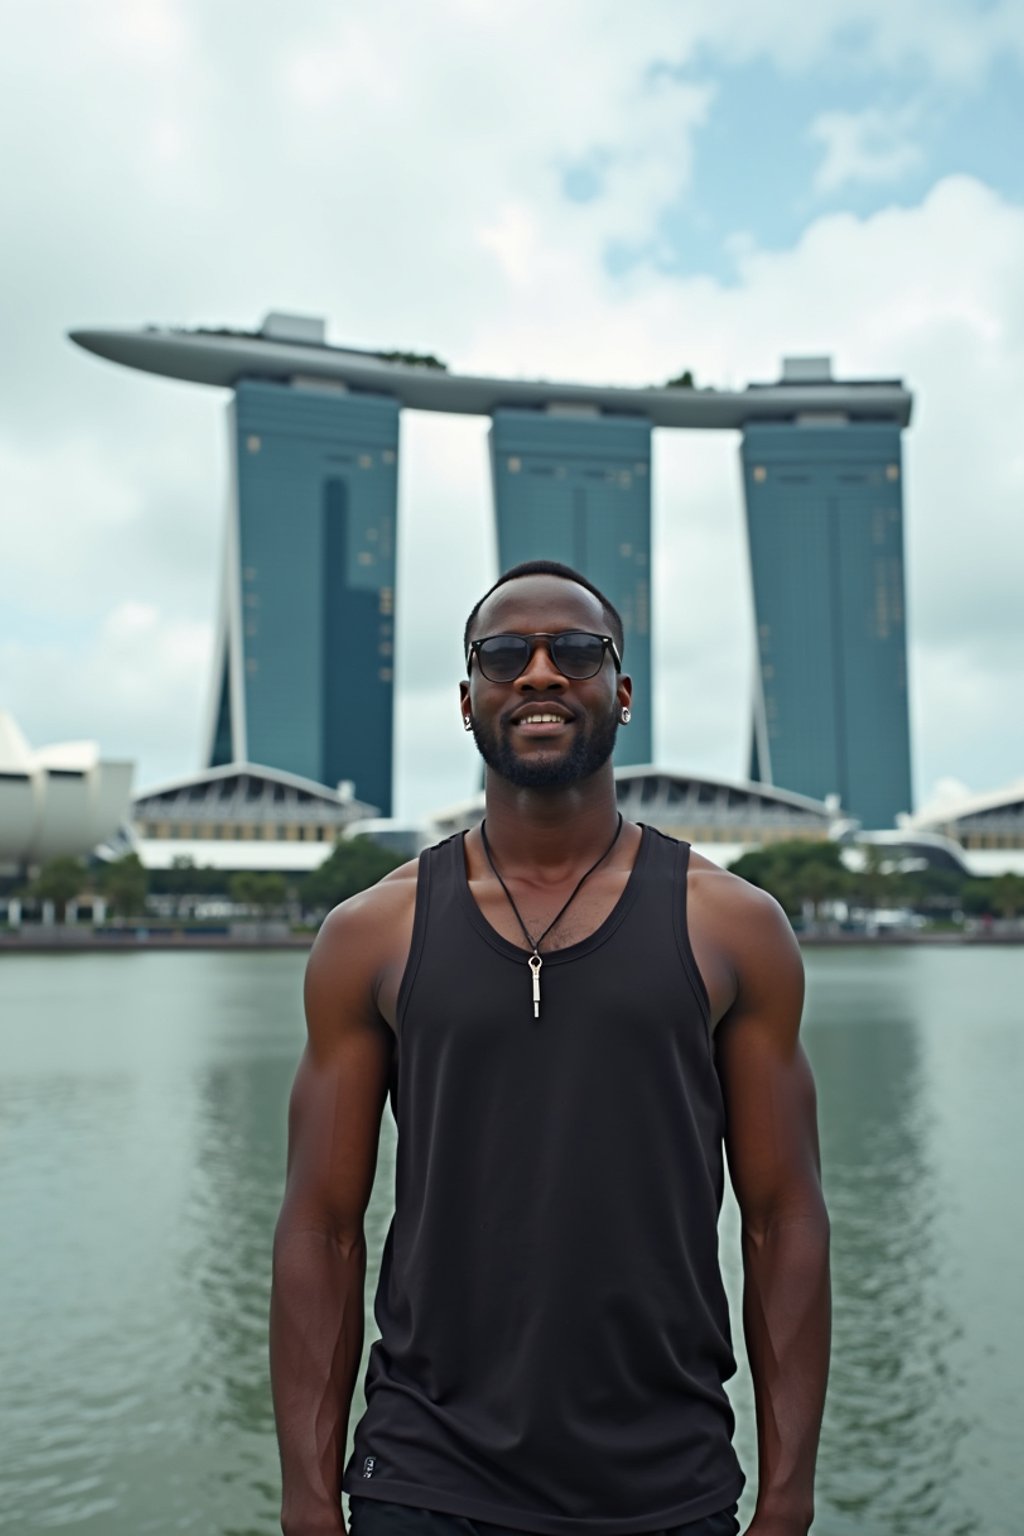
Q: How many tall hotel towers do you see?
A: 3